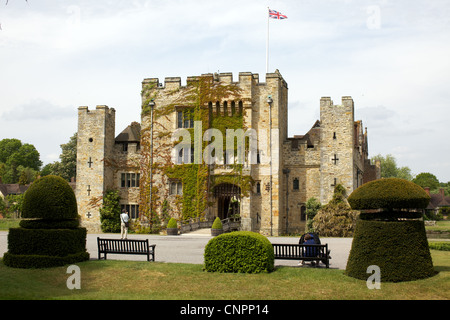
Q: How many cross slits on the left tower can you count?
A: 3